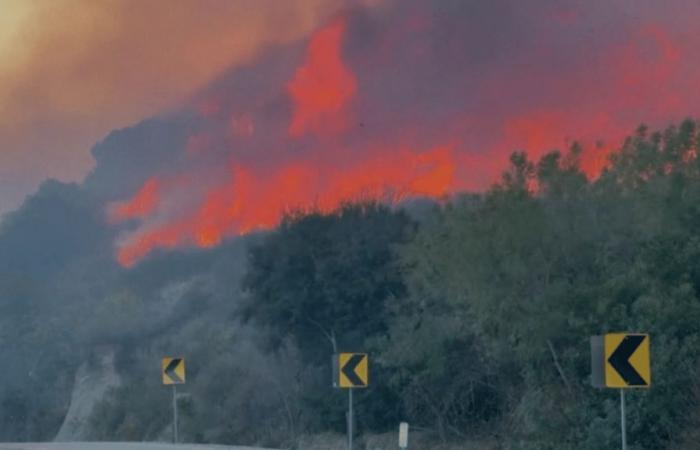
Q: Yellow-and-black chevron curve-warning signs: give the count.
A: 3